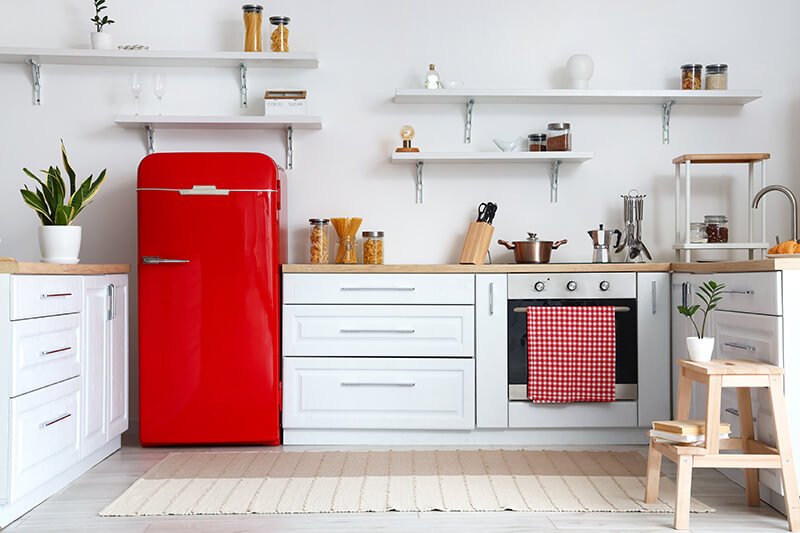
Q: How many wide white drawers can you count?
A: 3